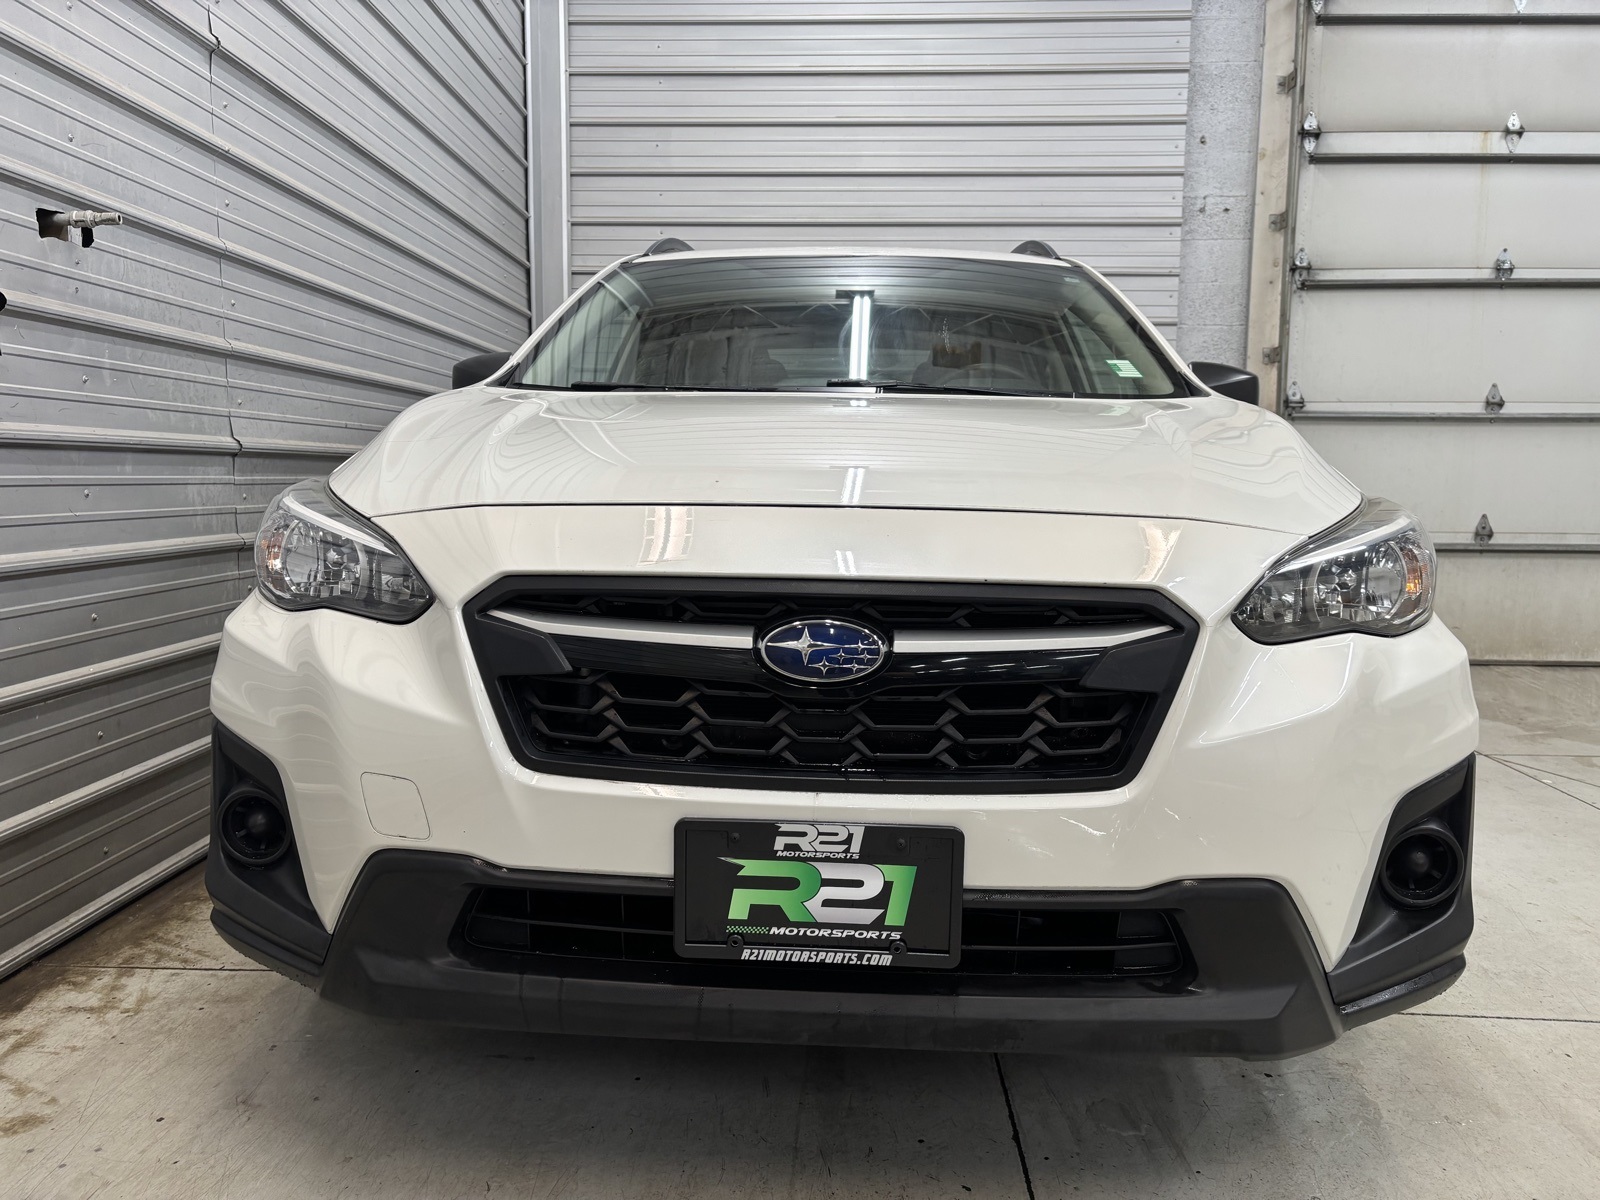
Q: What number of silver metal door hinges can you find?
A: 9